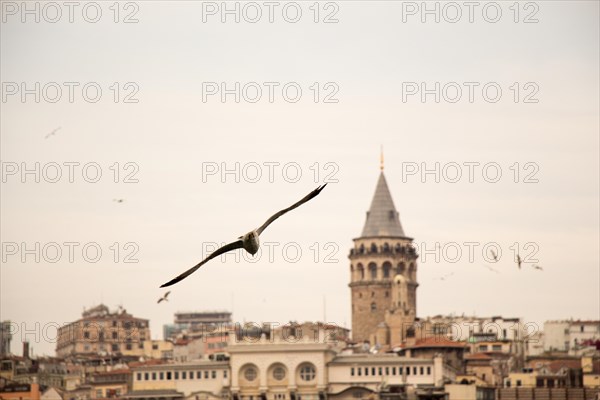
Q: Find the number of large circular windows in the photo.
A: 3